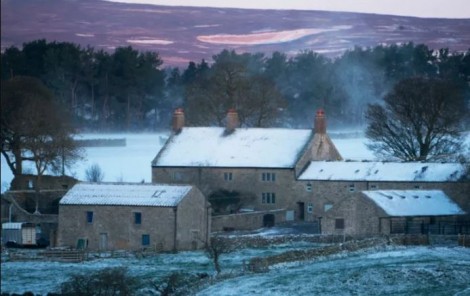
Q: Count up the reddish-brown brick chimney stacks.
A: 3